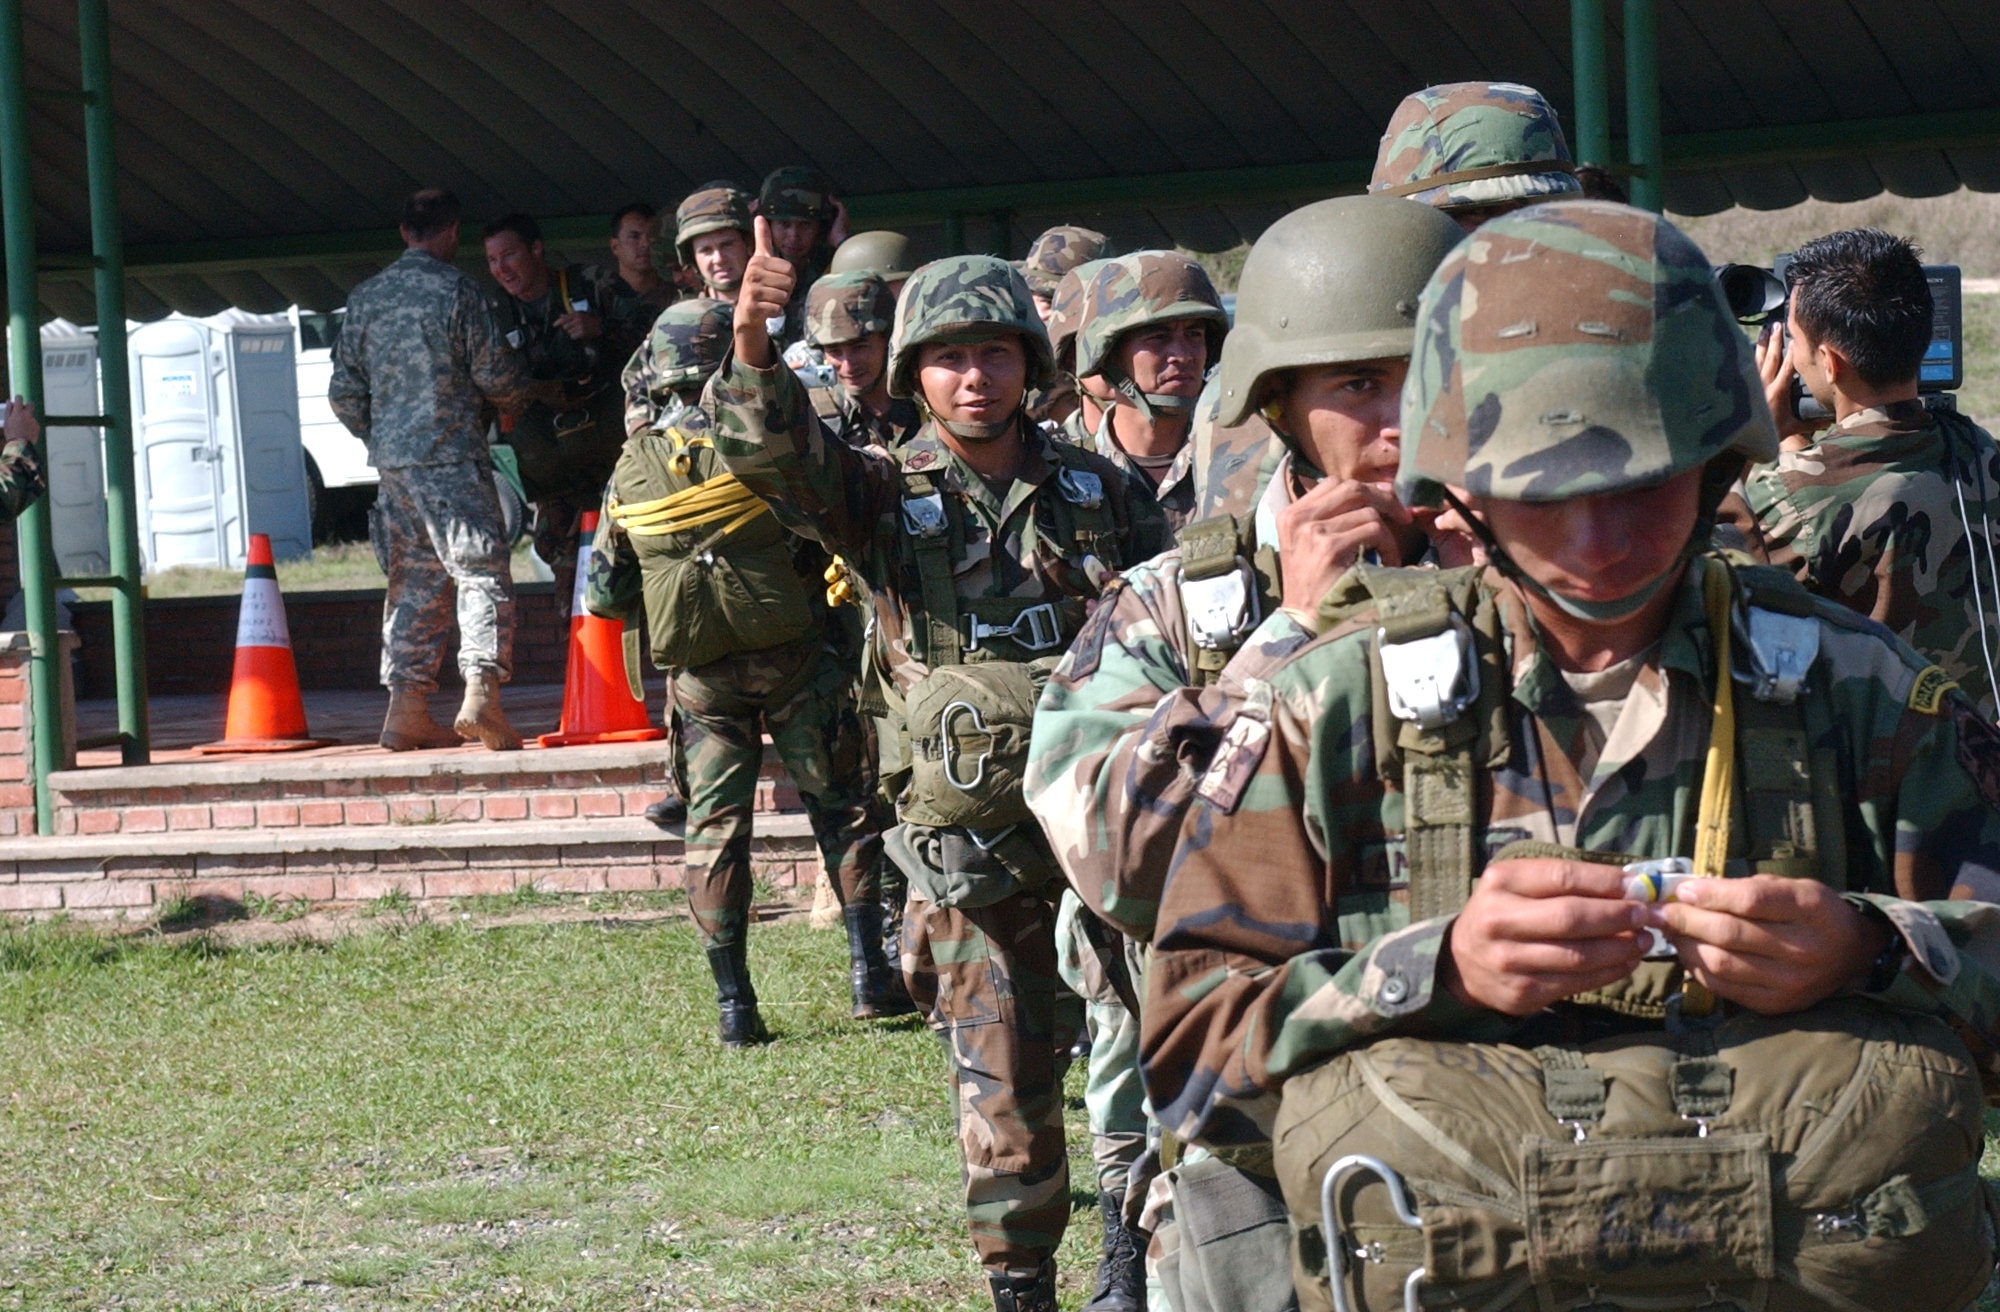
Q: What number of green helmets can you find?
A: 2